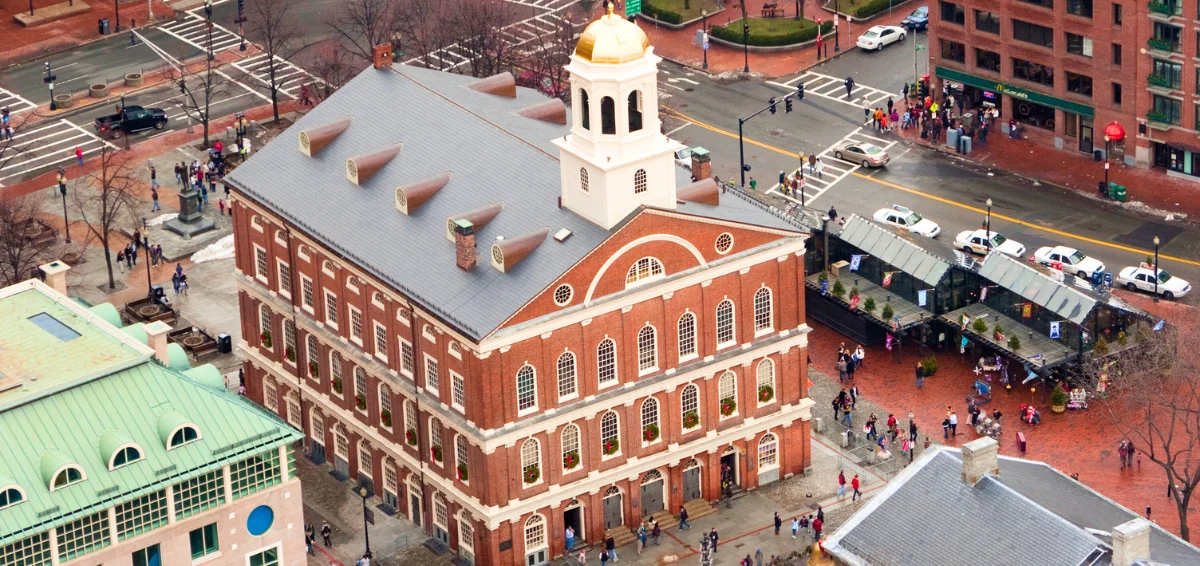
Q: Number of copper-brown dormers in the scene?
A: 8